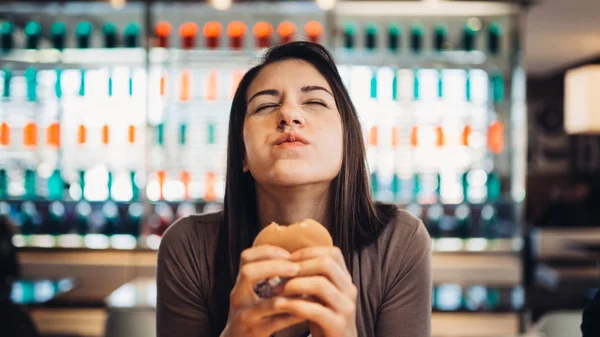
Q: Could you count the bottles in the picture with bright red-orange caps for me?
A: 7